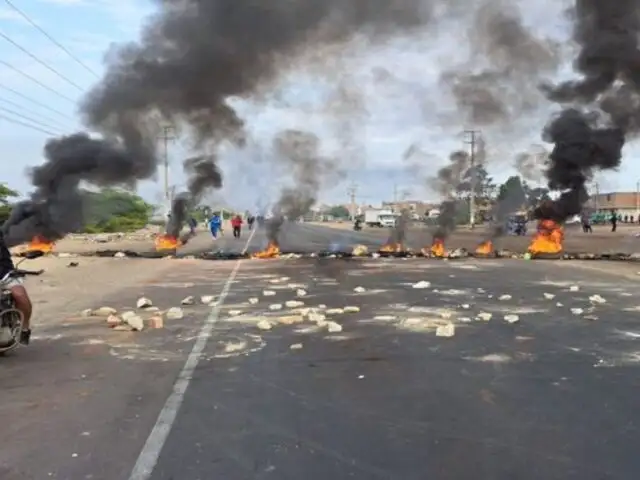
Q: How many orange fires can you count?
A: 7